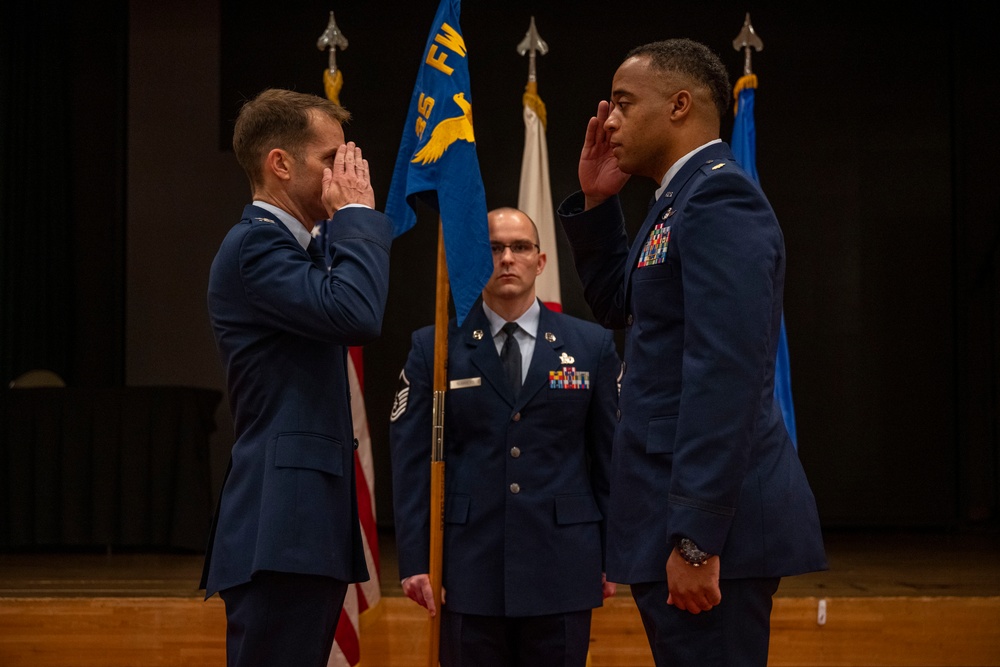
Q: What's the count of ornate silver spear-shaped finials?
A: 3